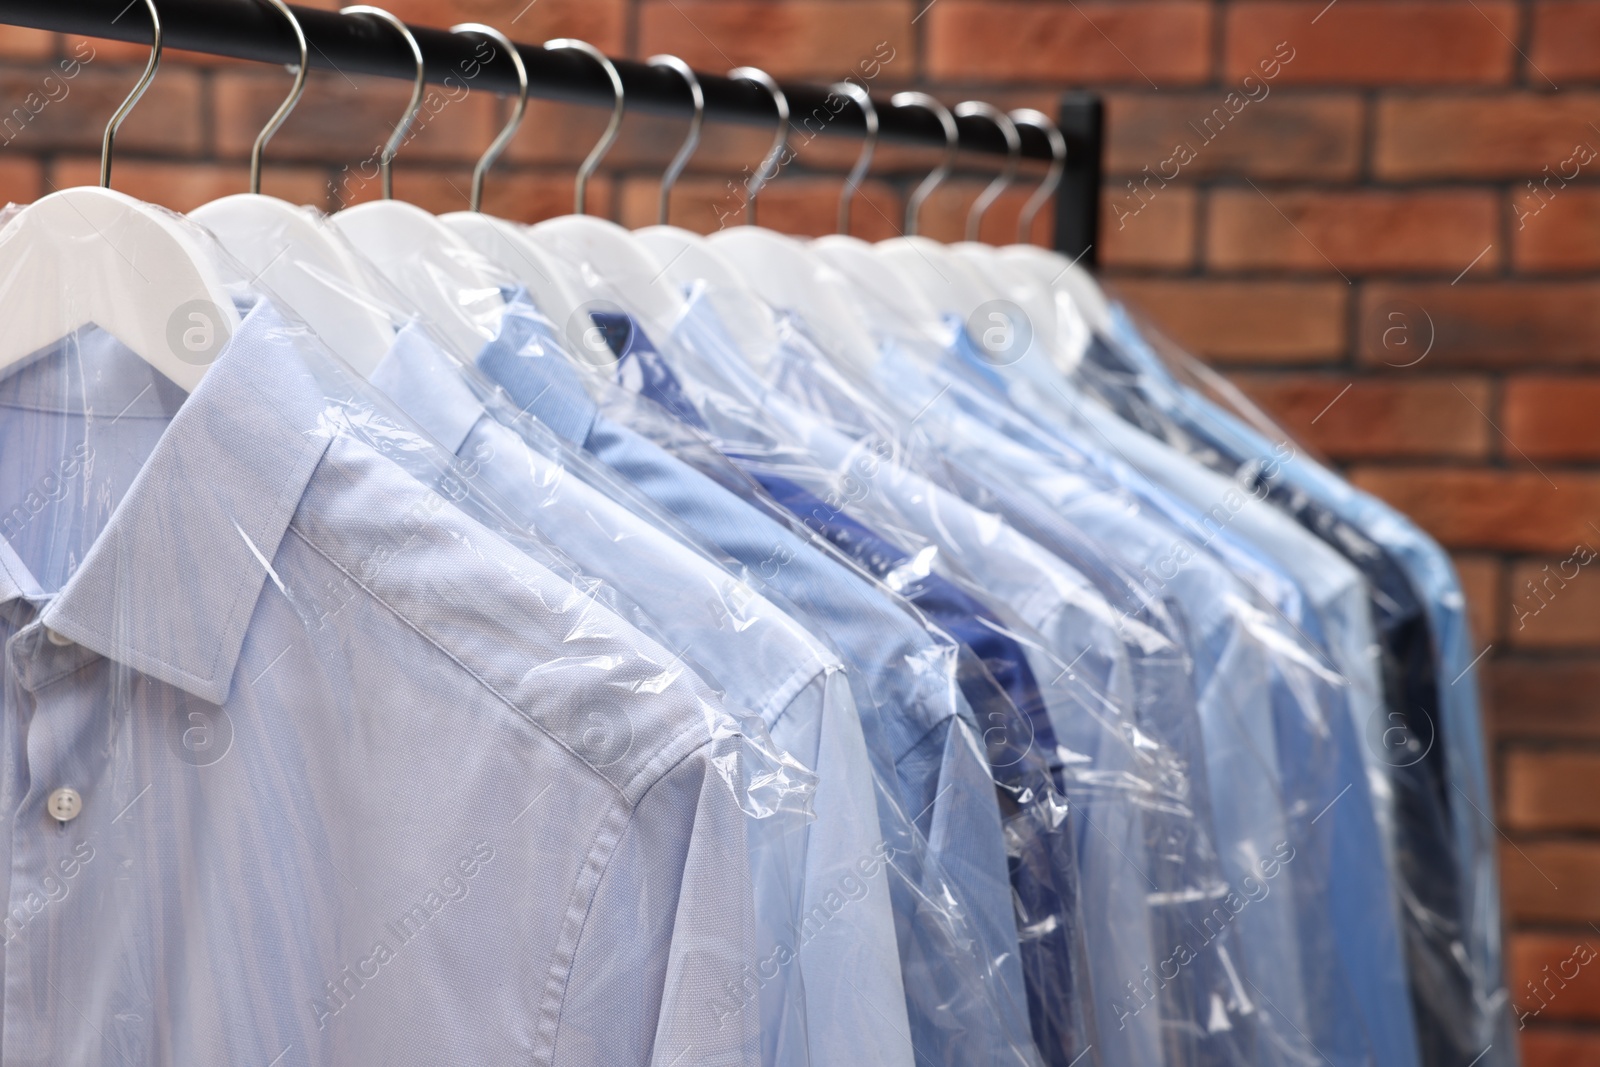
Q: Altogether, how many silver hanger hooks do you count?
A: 11